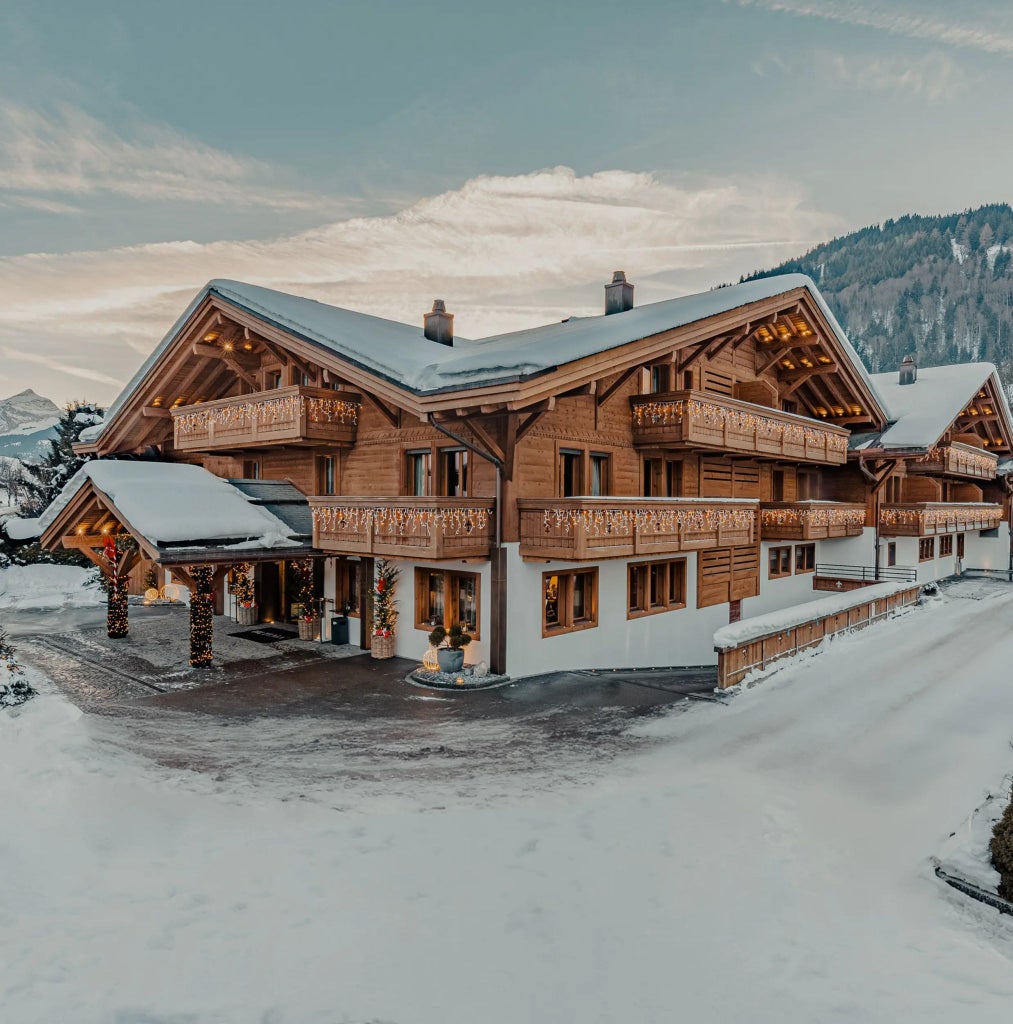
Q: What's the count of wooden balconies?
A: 7